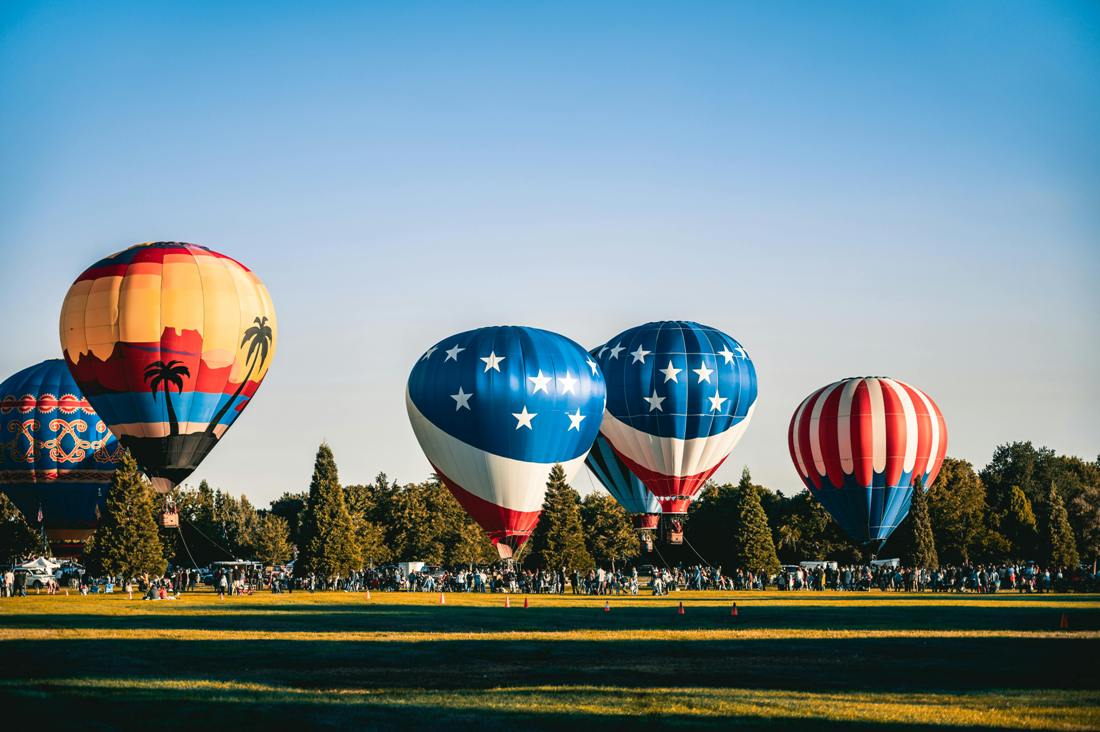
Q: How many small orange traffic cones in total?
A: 8